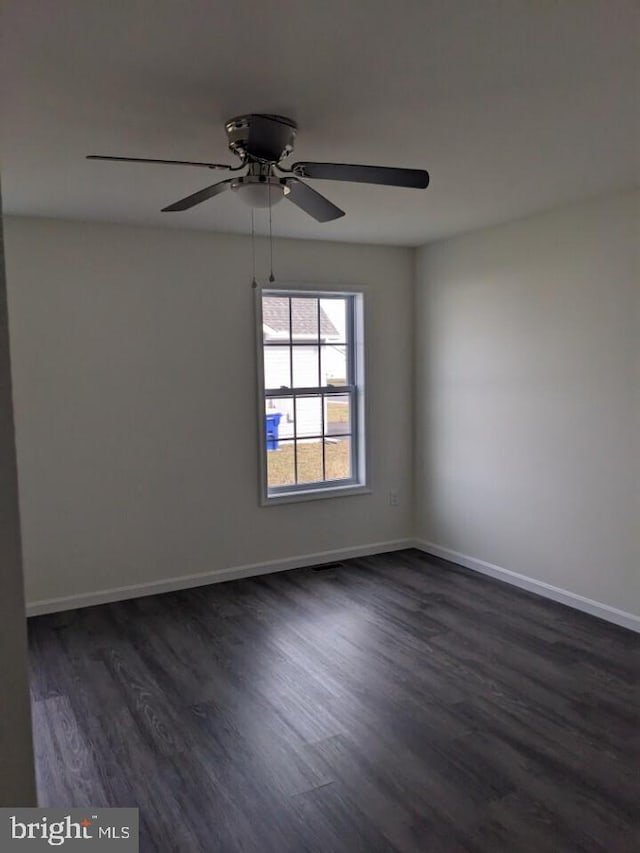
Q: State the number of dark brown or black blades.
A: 5